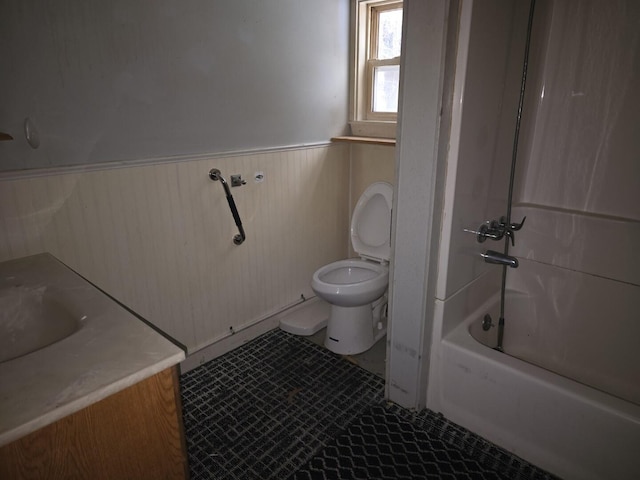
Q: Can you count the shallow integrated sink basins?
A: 1